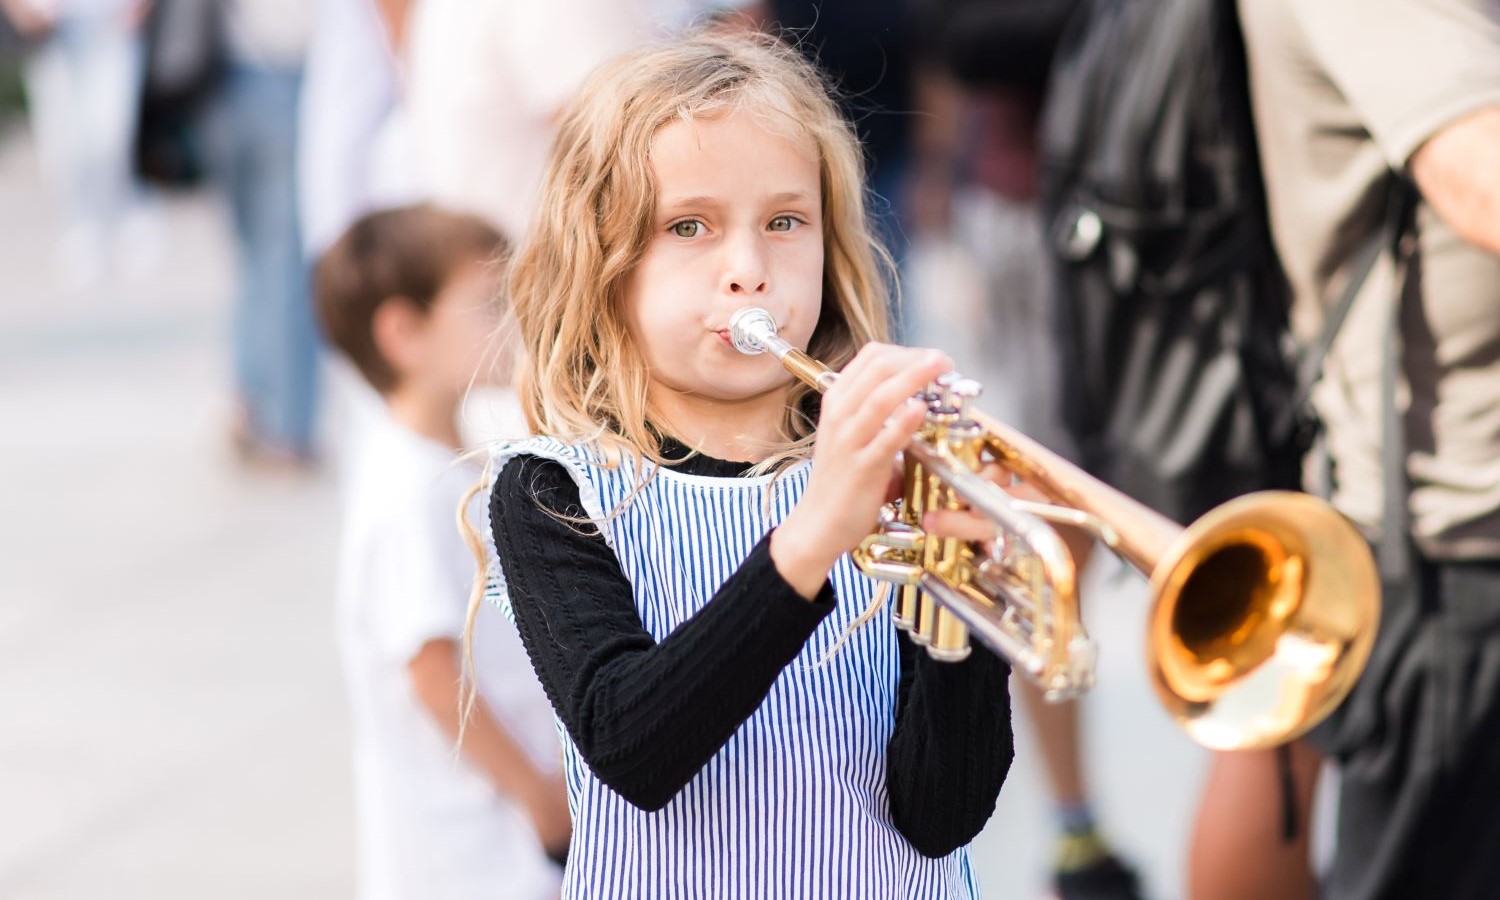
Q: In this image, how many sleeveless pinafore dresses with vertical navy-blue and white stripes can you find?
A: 1